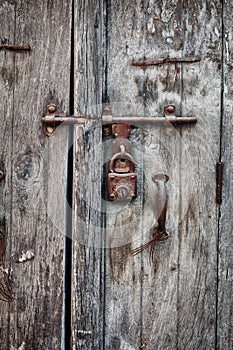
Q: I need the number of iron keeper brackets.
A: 3